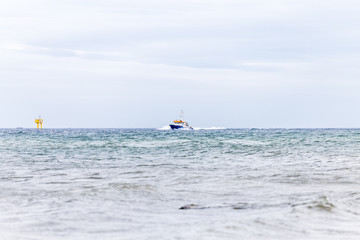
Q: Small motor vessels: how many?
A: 1